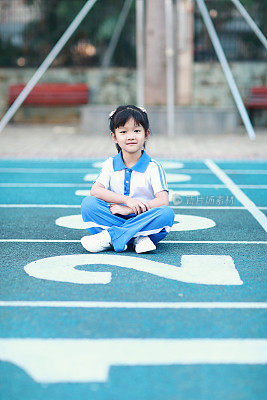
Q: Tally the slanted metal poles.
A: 4